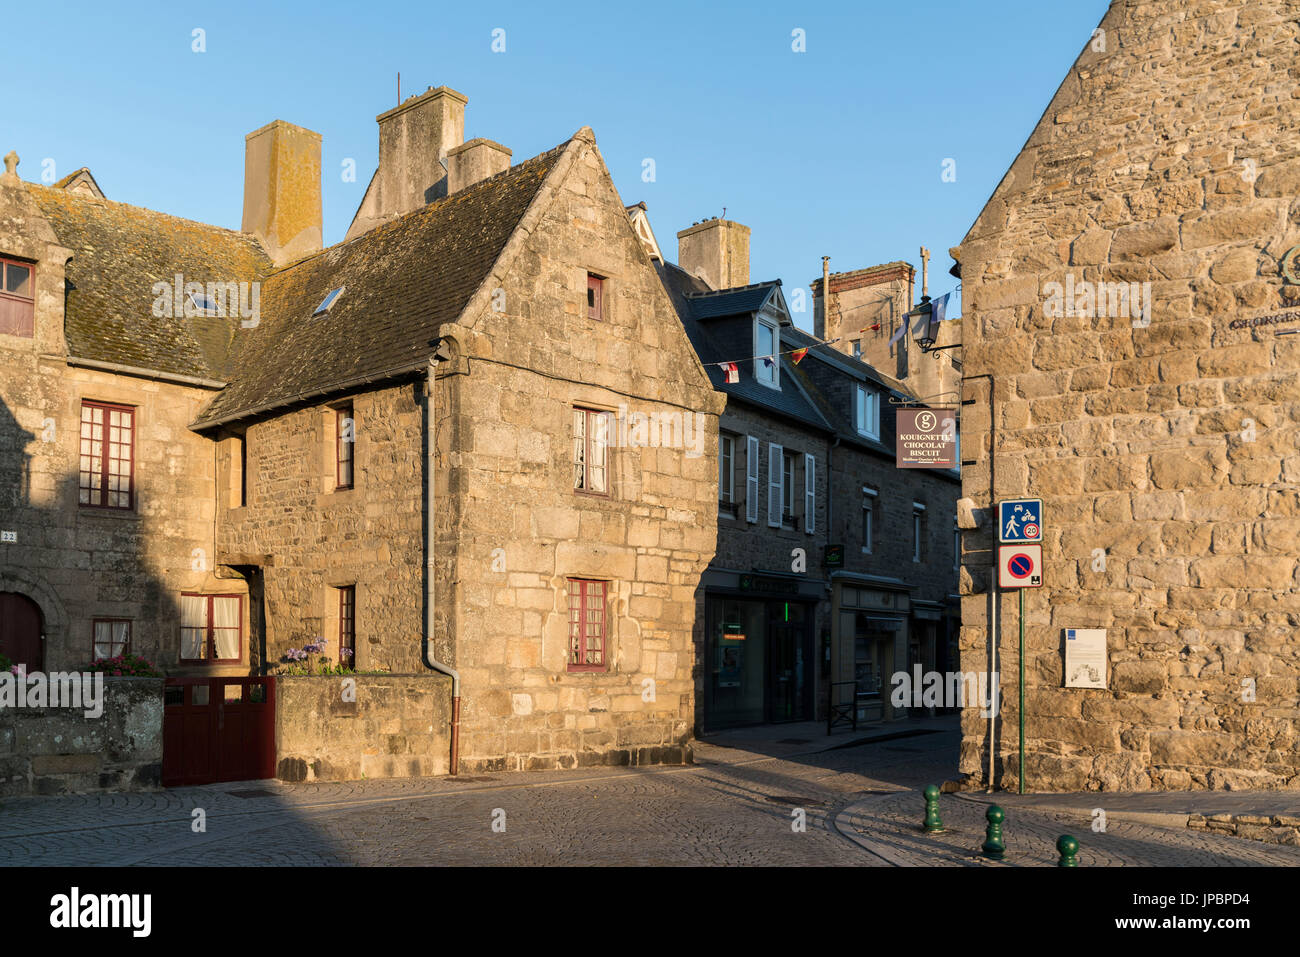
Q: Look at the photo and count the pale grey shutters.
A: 3